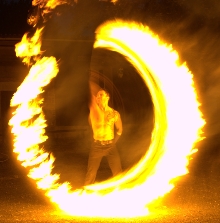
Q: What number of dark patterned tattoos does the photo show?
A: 1